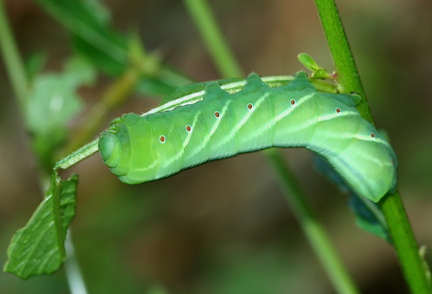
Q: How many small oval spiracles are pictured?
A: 7